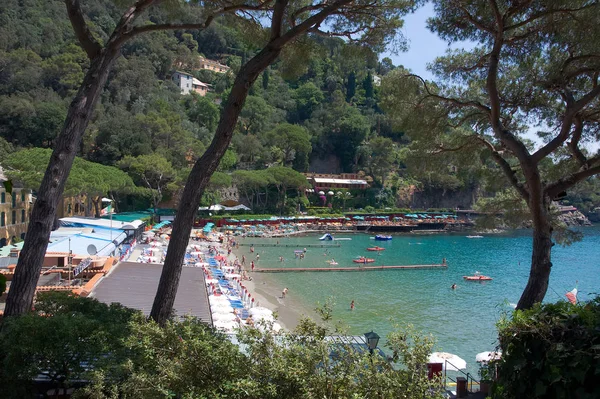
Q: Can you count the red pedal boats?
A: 3